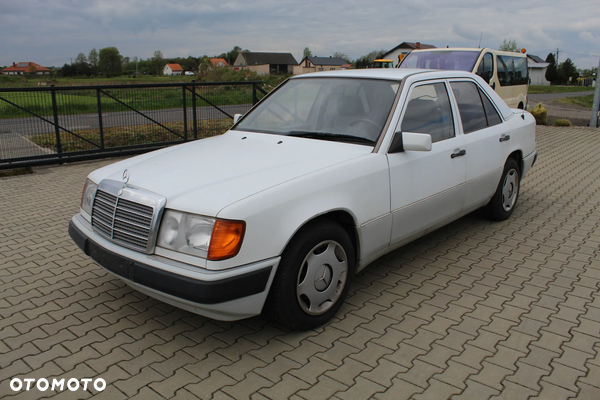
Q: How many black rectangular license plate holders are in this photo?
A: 1